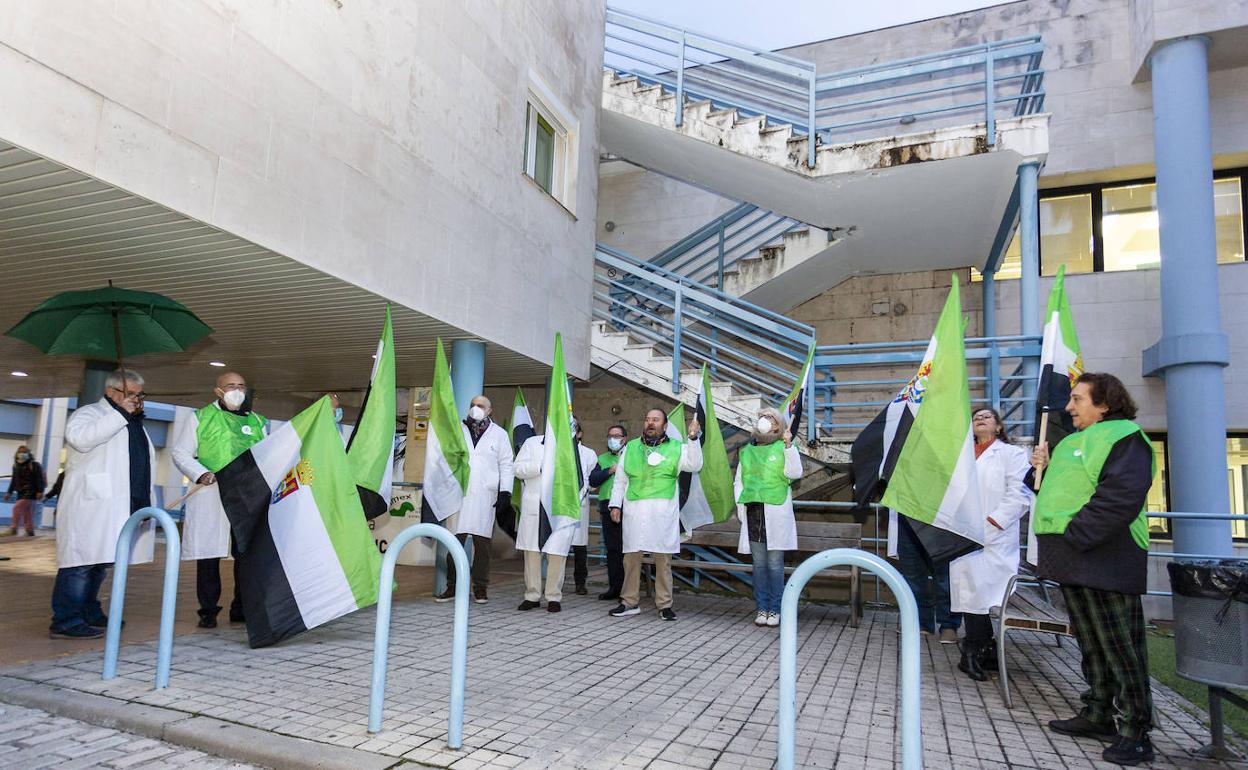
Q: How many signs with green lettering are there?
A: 1